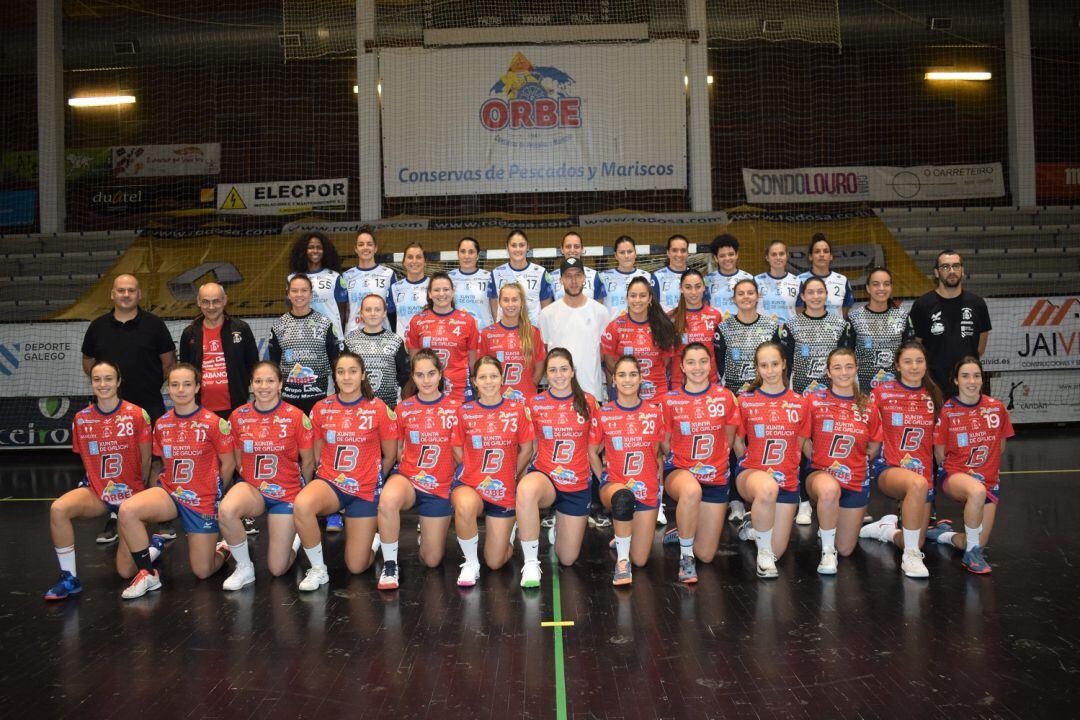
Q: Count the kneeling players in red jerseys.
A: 13